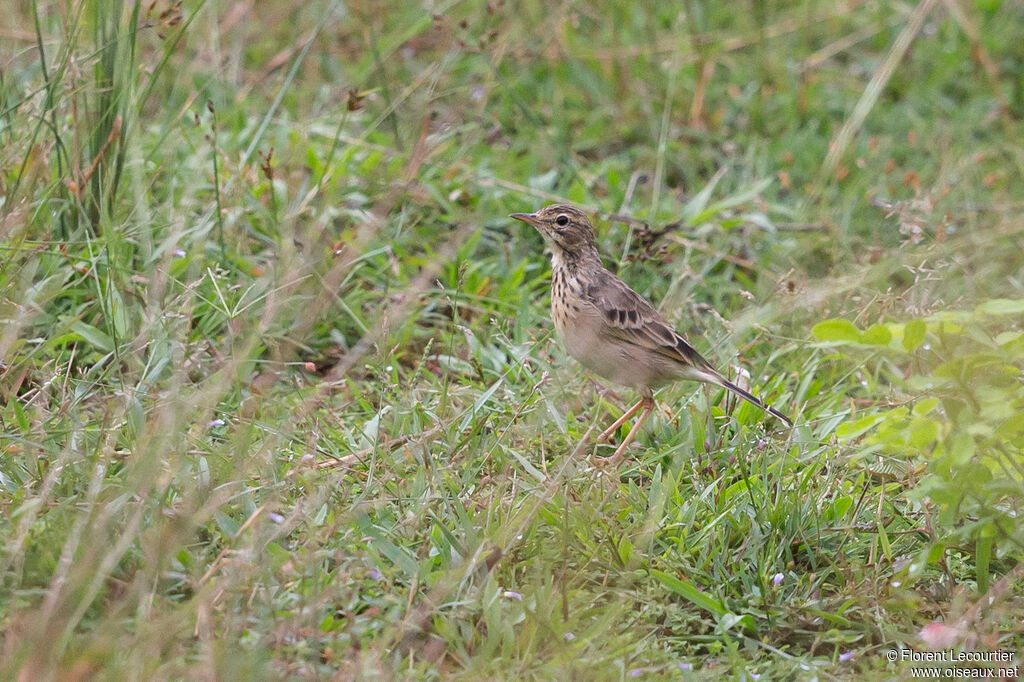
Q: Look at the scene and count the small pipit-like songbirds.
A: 1